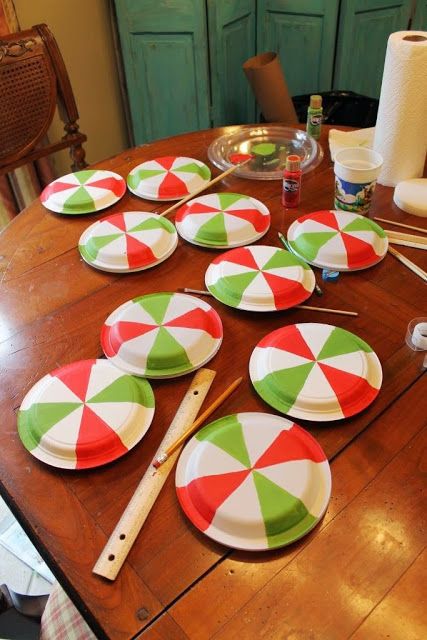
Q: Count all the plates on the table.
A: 11